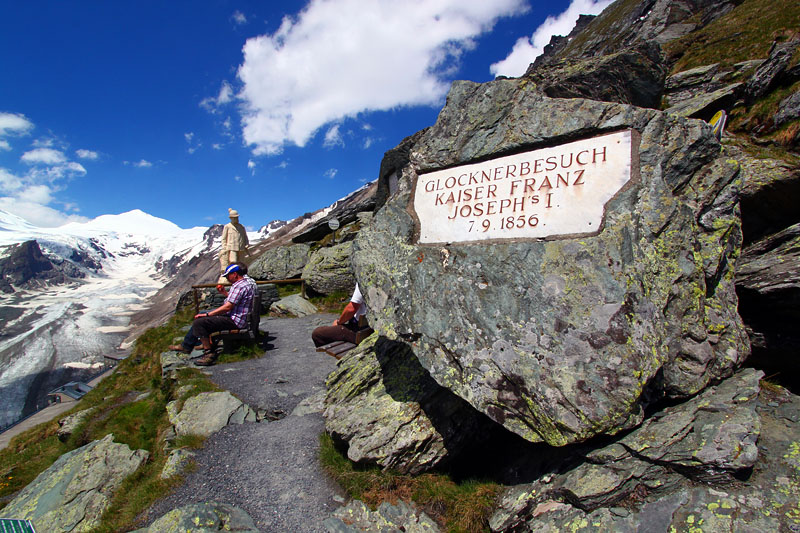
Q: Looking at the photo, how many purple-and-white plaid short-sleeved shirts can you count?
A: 1